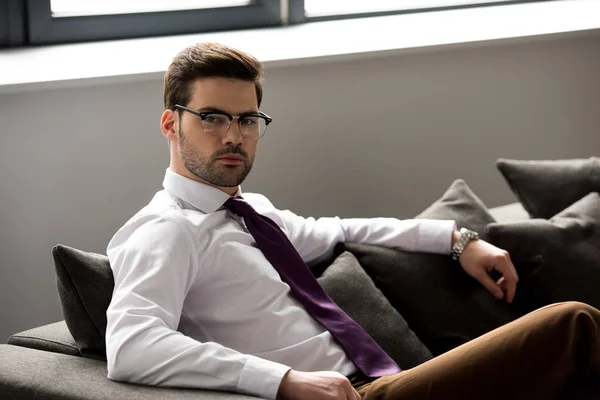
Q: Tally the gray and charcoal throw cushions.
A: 5